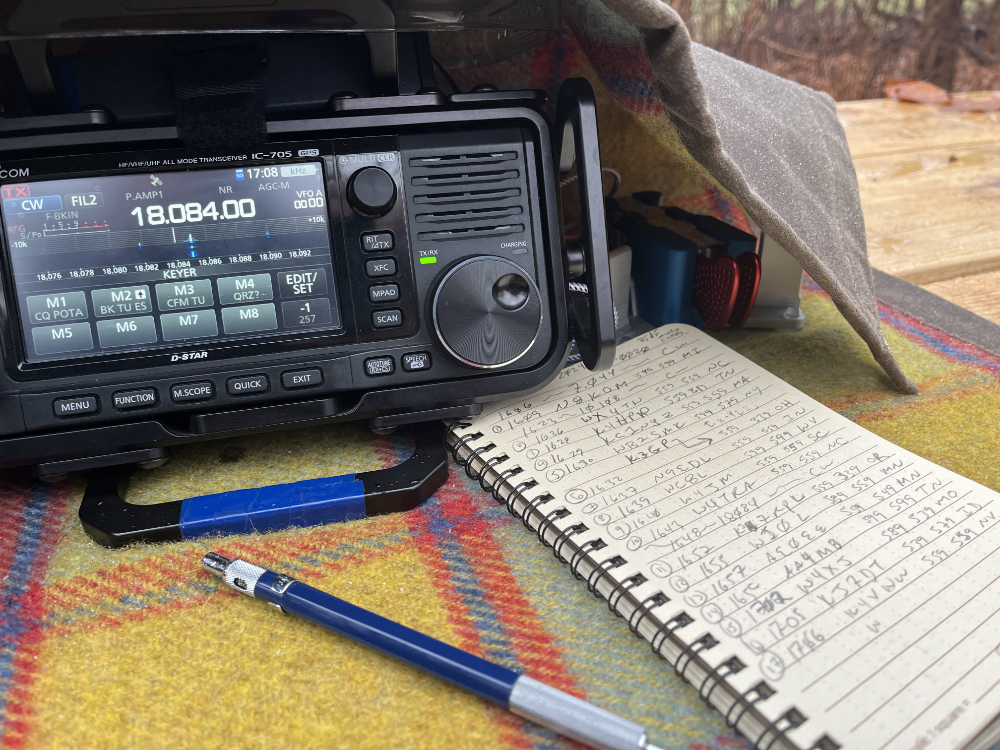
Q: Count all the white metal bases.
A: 1